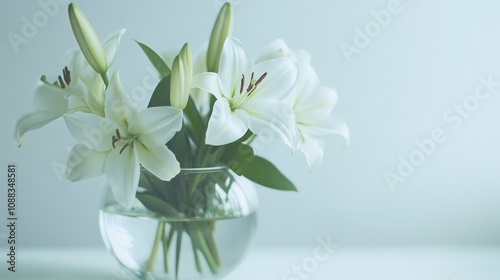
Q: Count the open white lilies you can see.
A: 4